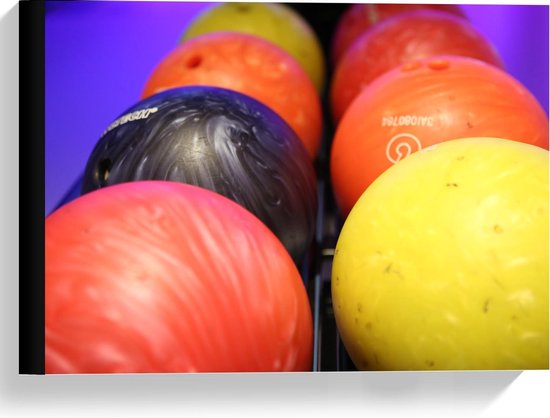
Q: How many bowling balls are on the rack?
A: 8